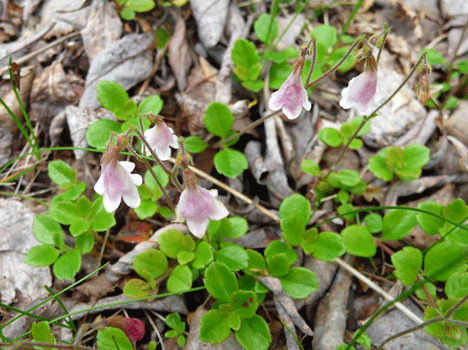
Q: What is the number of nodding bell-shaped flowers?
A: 5